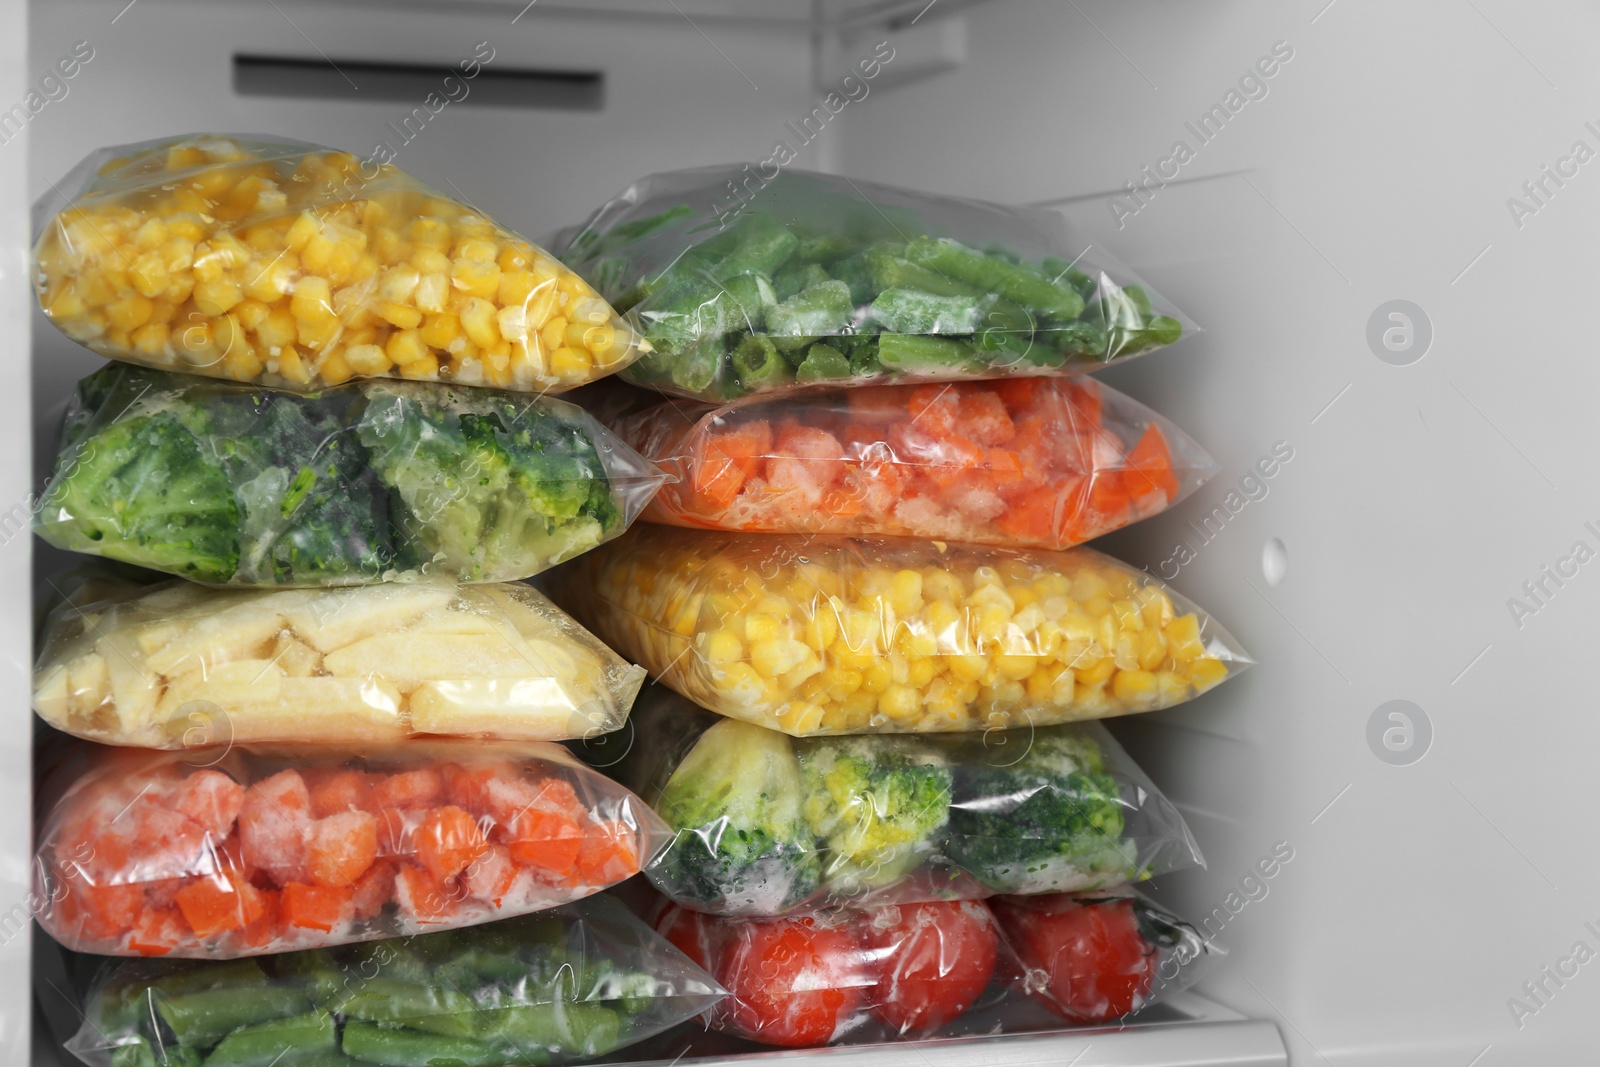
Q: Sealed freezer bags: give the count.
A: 10